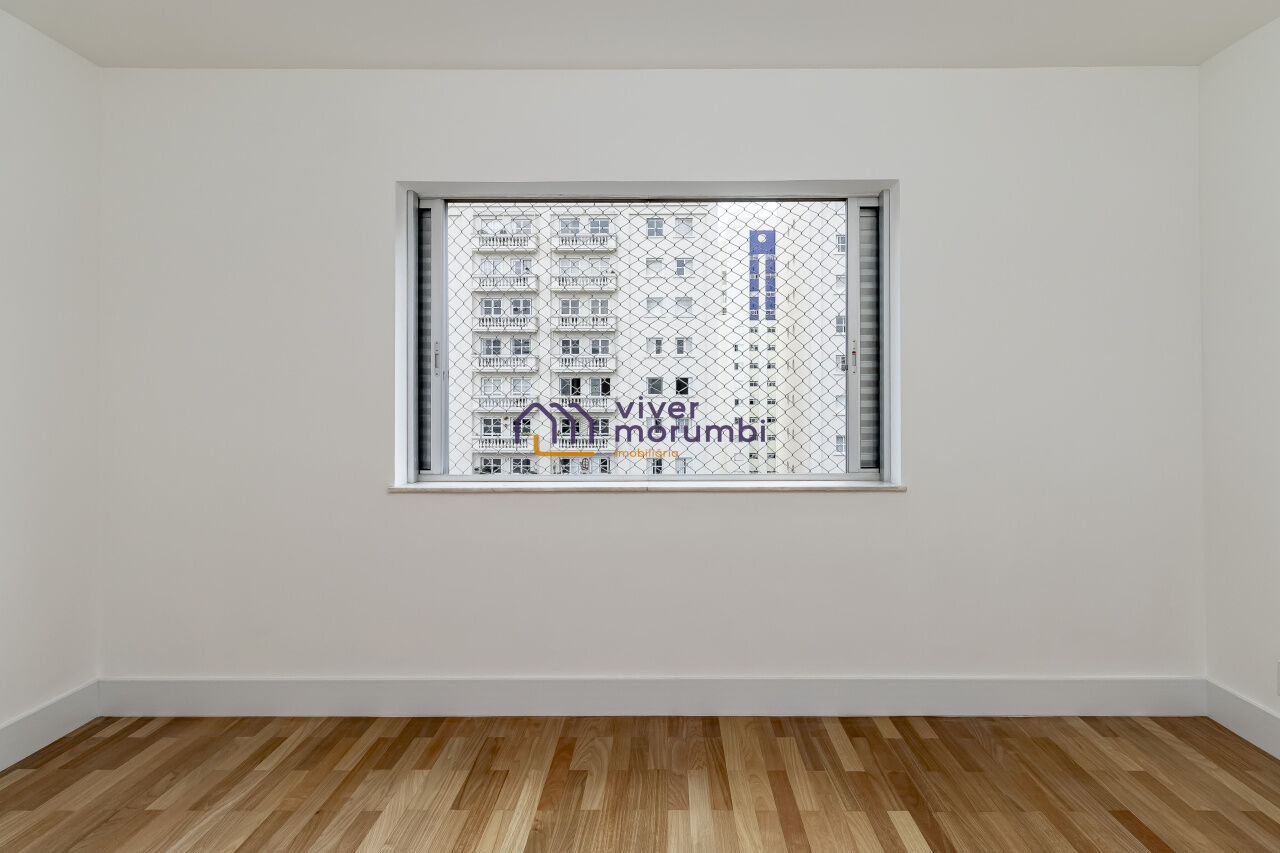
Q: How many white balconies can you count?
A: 12